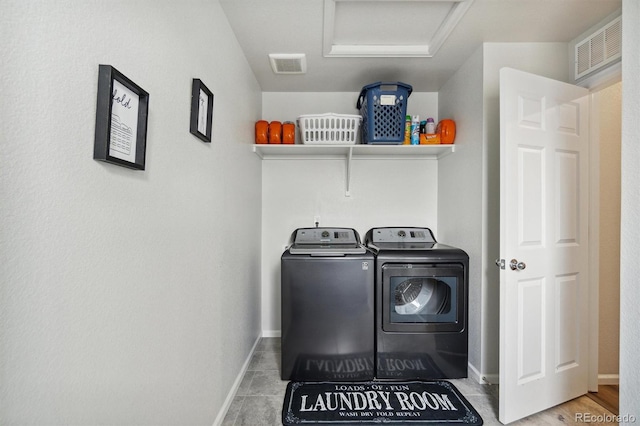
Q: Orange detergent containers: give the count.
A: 4